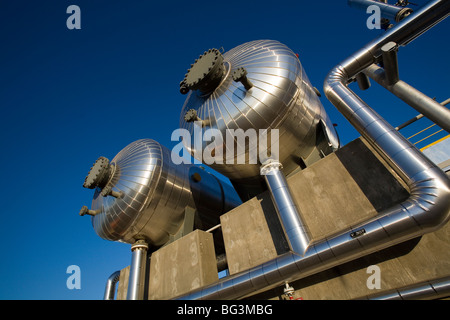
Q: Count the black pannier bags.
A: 0